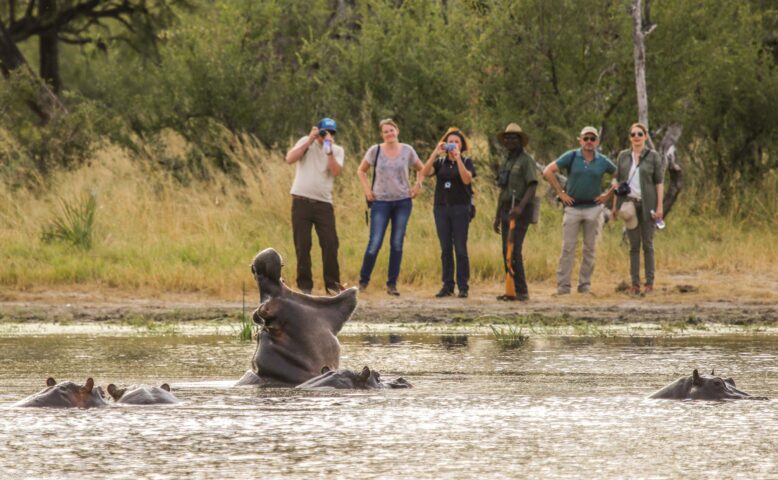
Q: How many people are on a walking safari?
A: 6